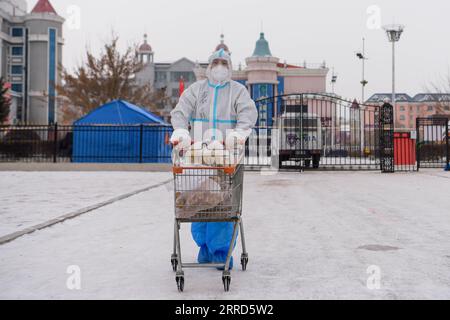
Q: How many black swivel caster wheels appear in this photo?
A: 4